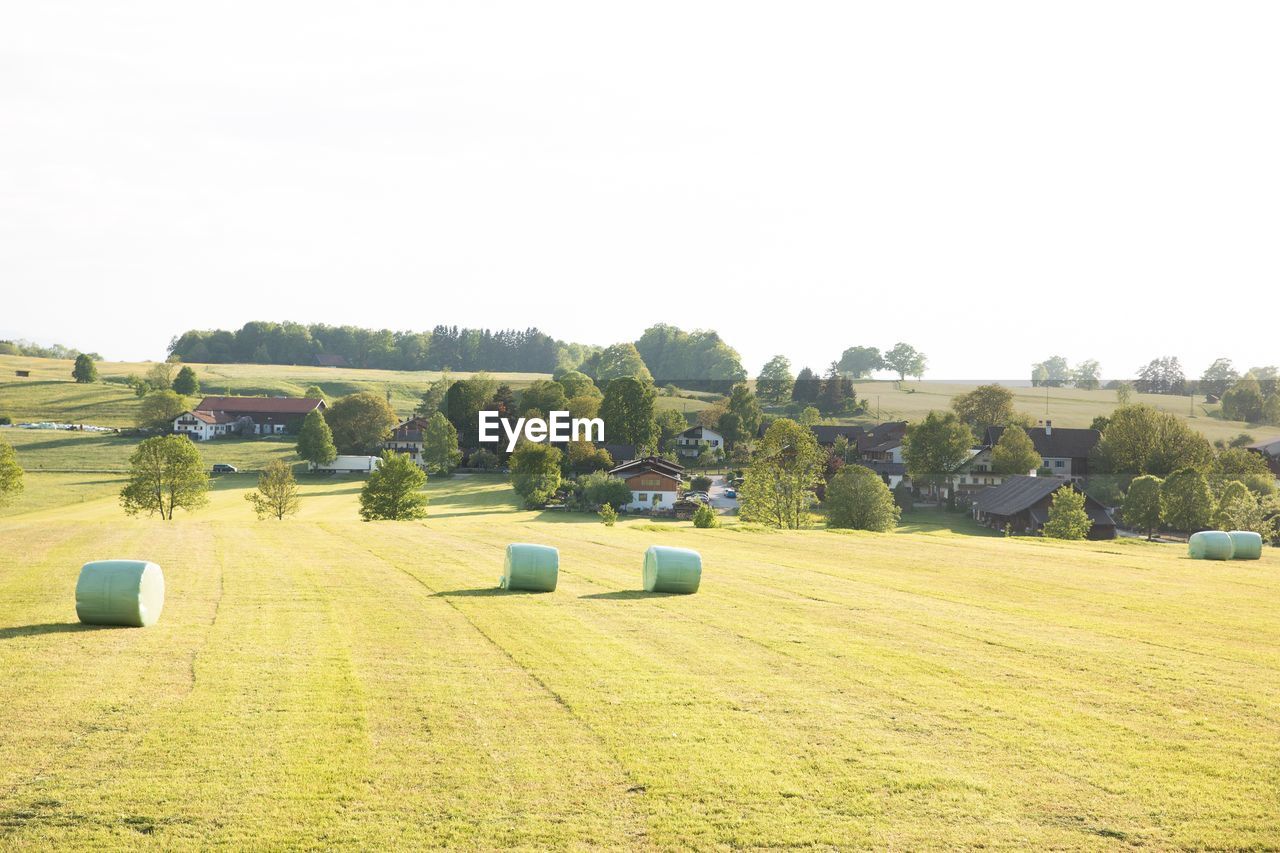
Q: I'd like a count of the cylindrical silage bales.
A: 5